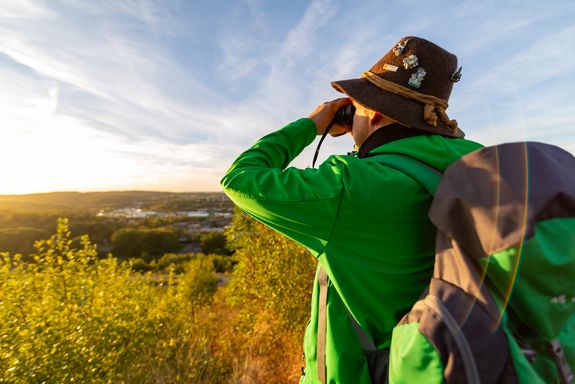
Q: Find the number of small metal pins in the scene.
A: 5